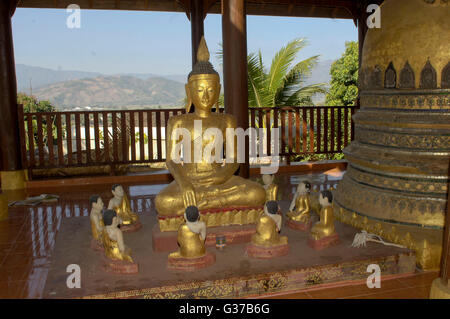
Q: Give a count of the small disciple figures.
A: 8